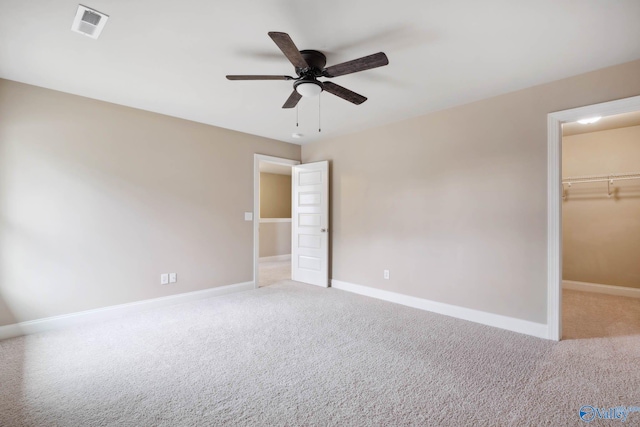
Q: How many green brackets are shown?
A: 0